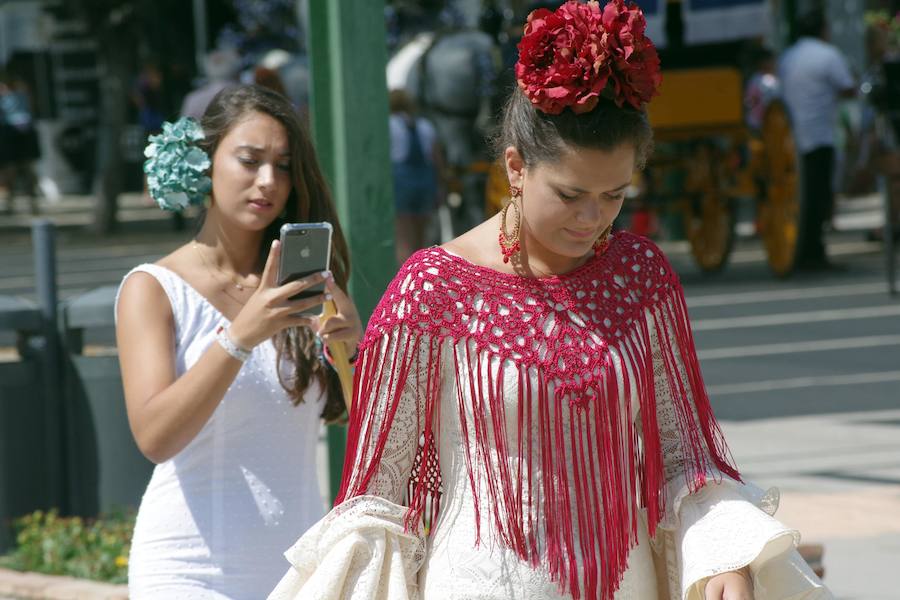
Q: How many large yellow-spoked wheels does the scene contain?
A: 2